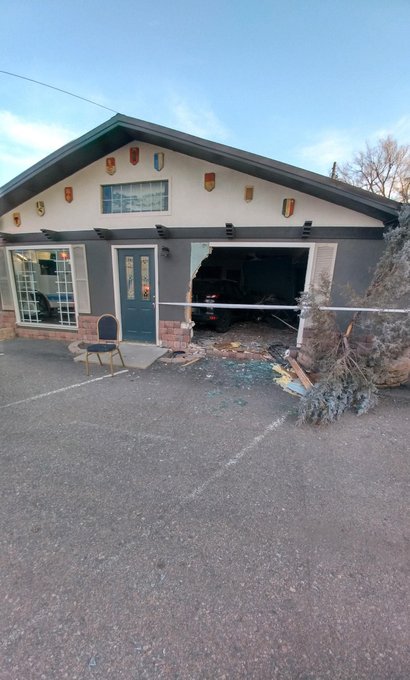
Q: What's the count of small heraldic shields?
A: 9